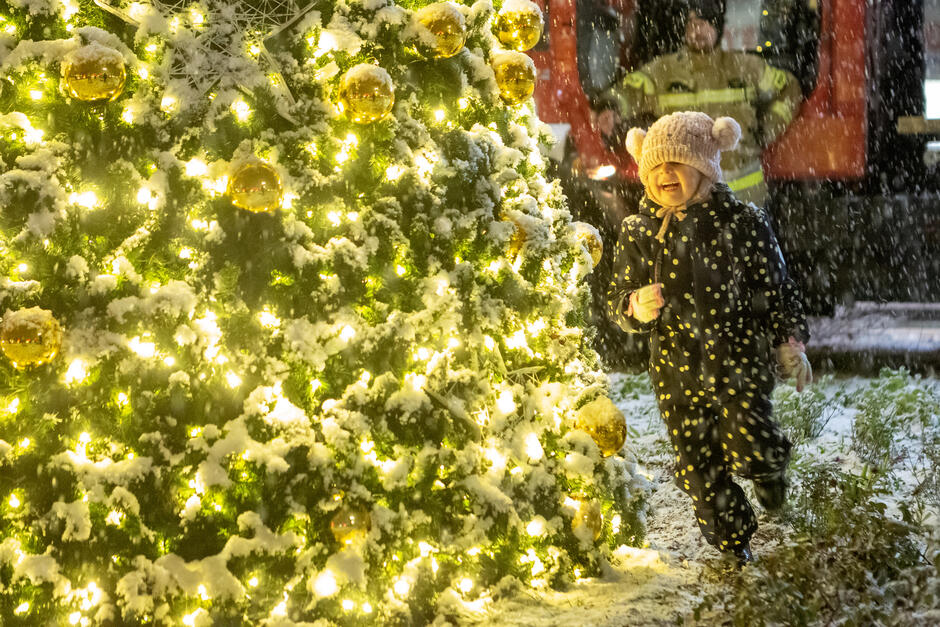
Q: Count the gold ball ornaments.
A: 12